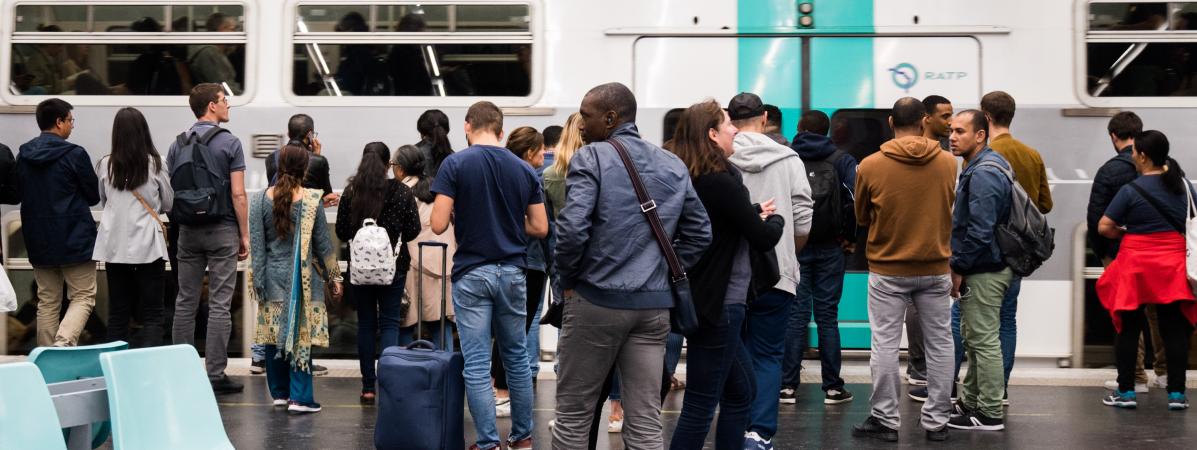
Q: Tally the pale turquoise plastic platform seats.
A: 3